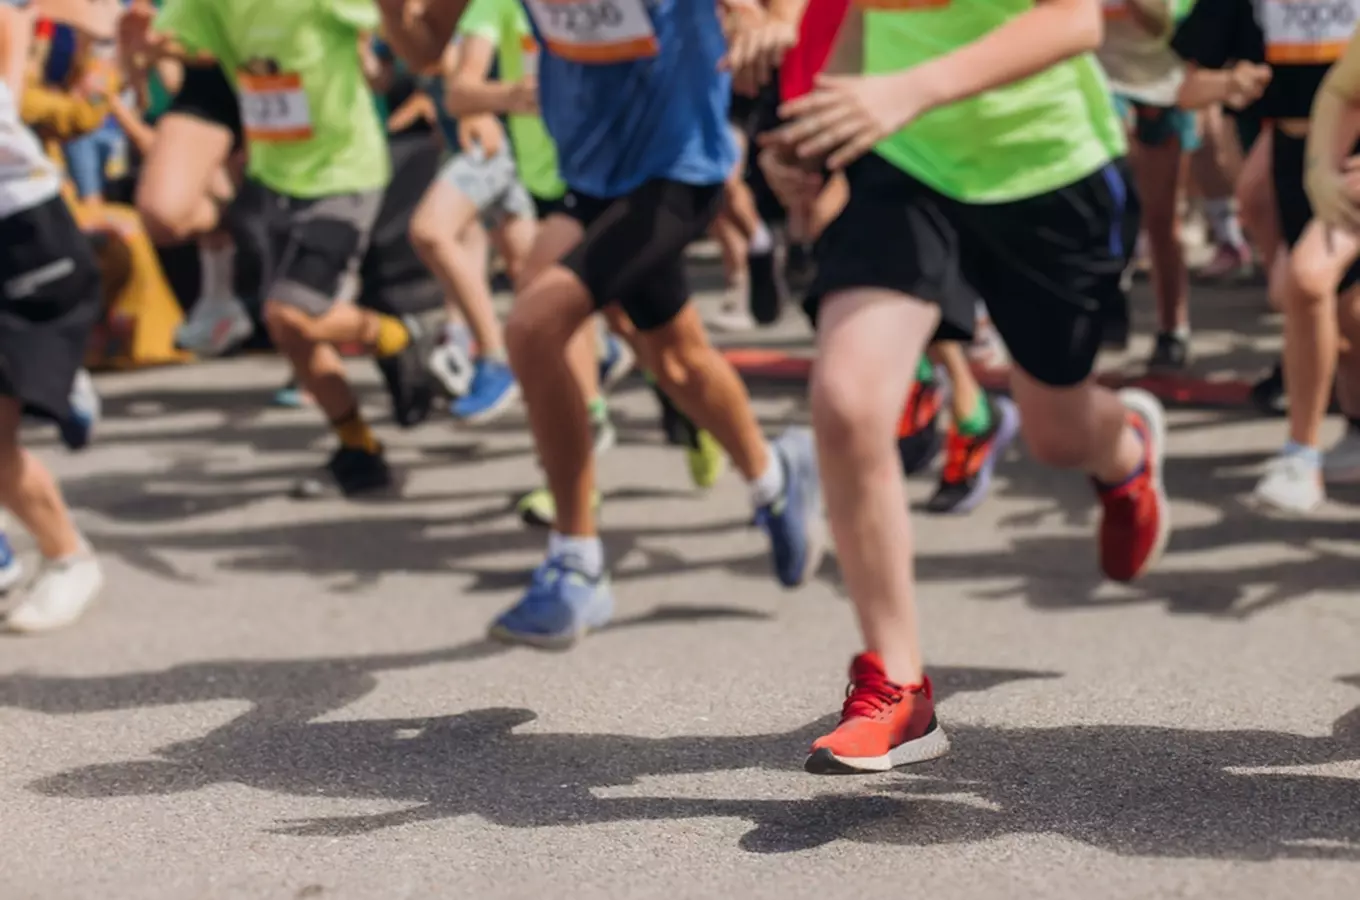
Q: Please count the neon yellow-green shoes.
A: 2